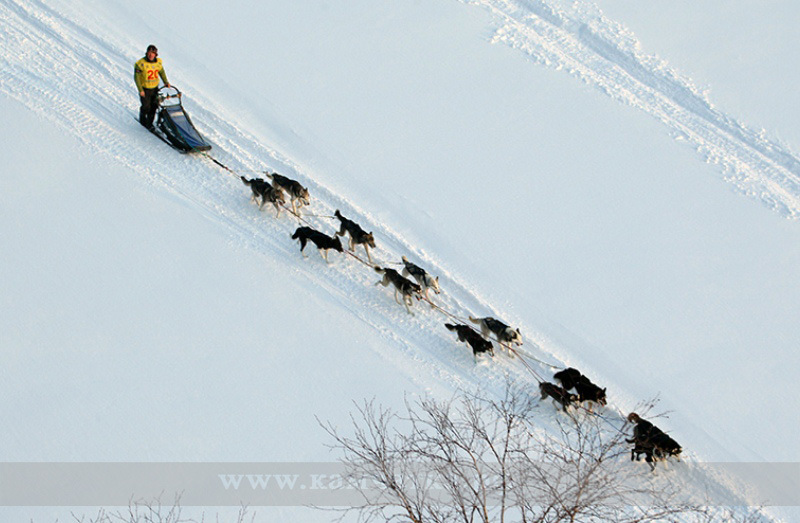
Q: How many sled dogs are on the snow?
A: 12